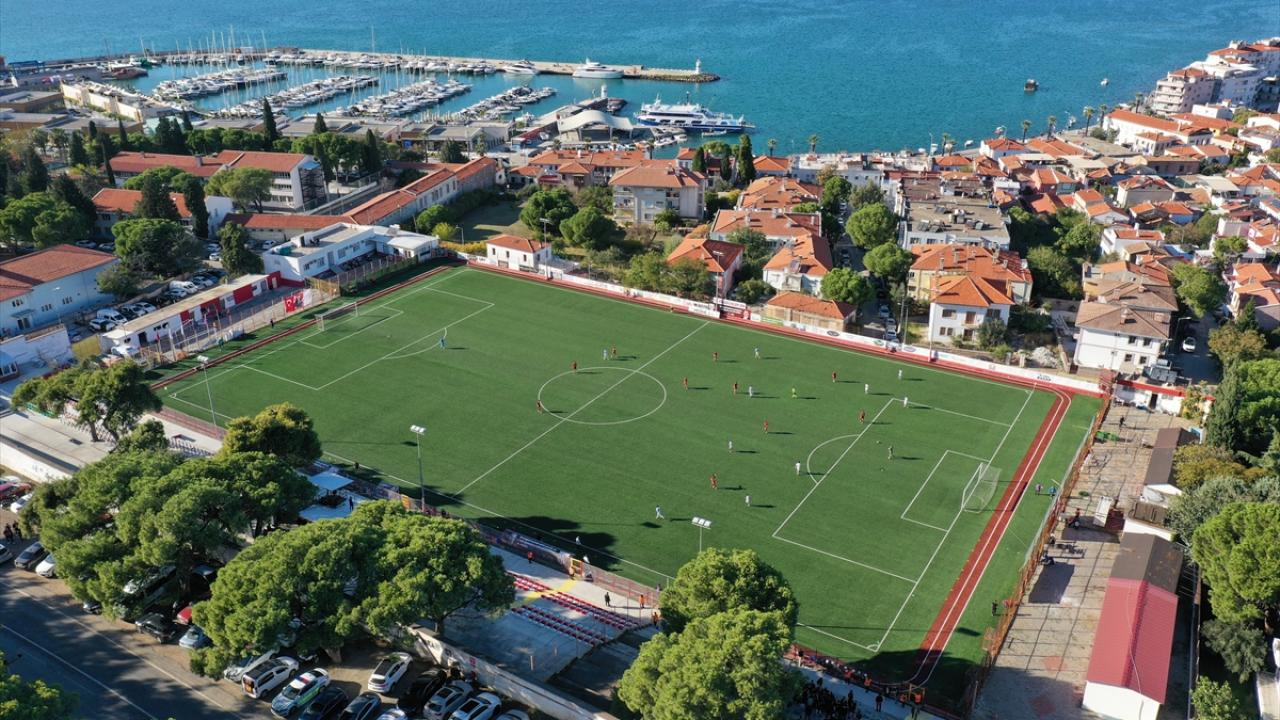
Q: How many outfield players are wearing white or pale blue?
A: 10